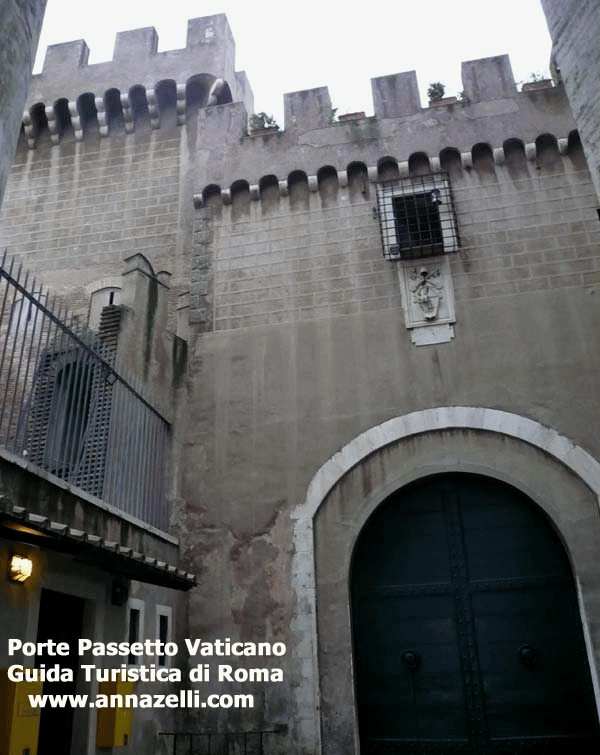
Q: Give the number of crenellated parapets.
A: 2